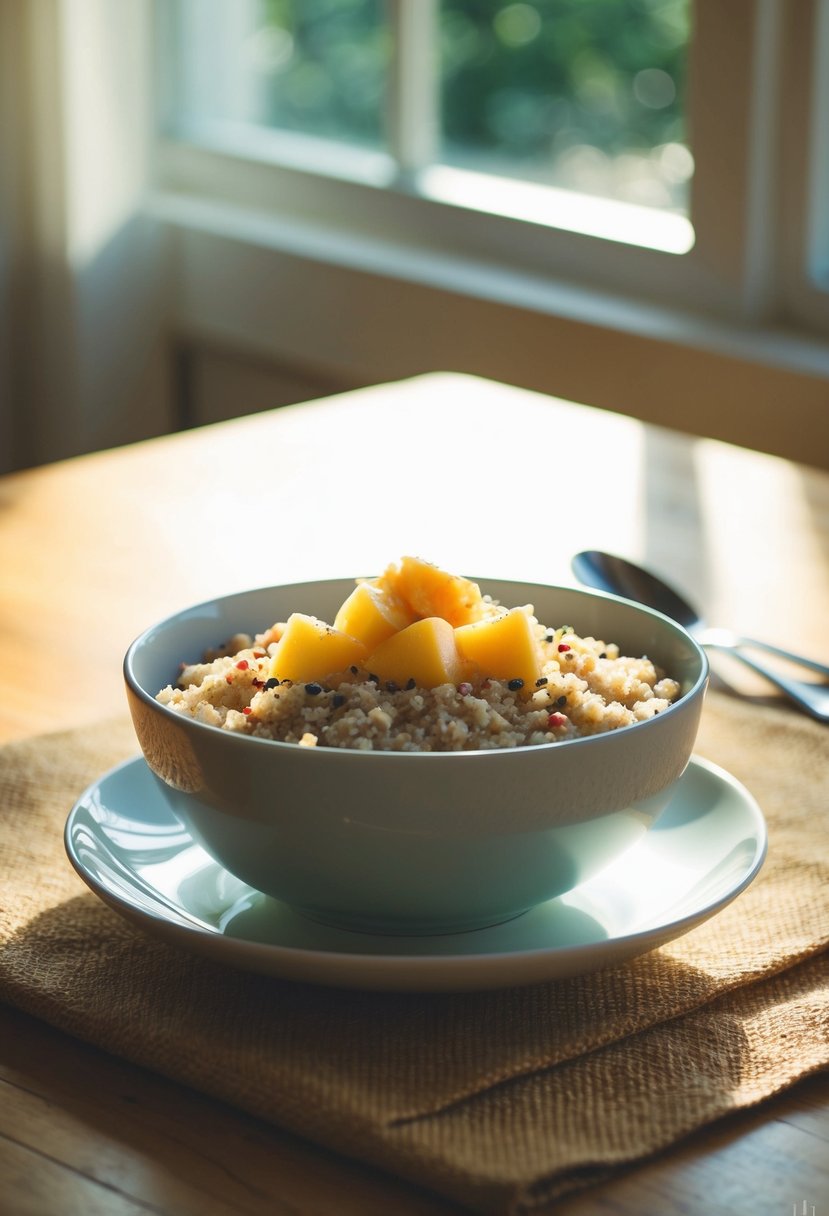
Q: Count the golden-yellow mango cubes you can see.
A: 5